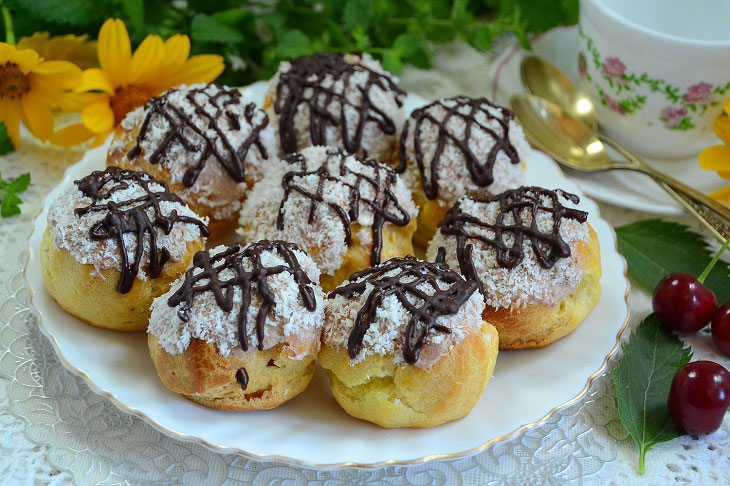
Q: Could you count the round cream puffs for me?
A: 8